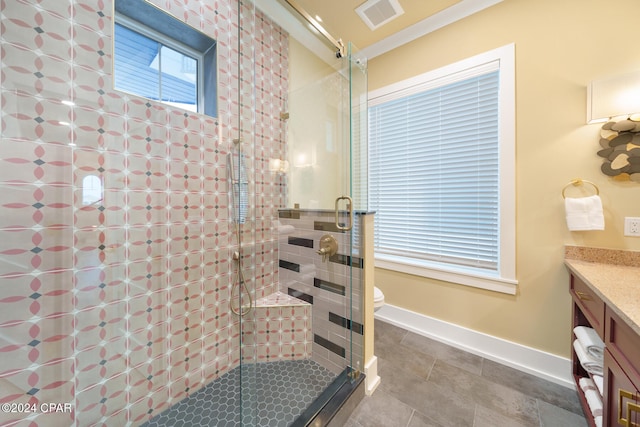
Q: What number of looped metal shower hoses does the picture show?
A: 1